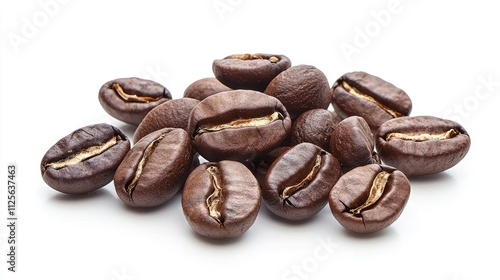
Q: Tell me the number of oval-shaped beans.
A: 15